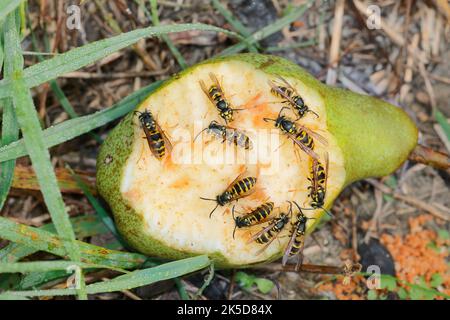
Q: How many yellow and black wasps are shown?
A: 10